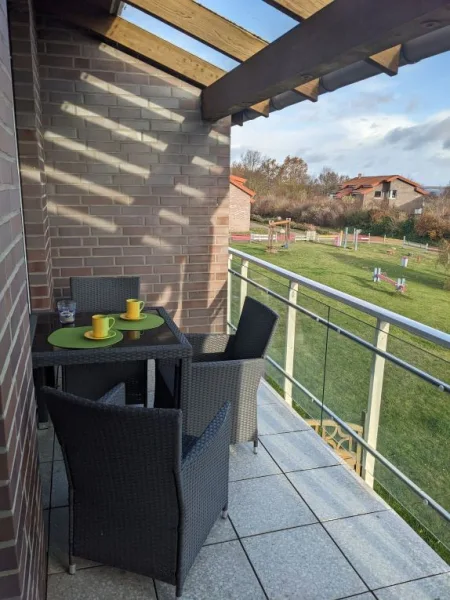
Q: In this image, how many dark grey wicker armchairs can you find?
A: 3